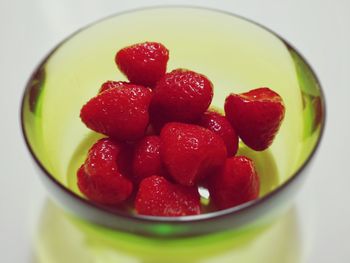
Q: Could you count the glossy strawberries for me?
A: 11